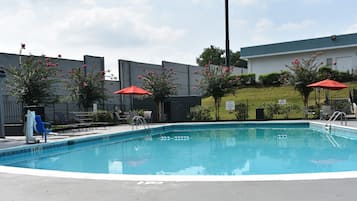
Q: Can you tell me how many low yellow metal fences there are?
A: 0